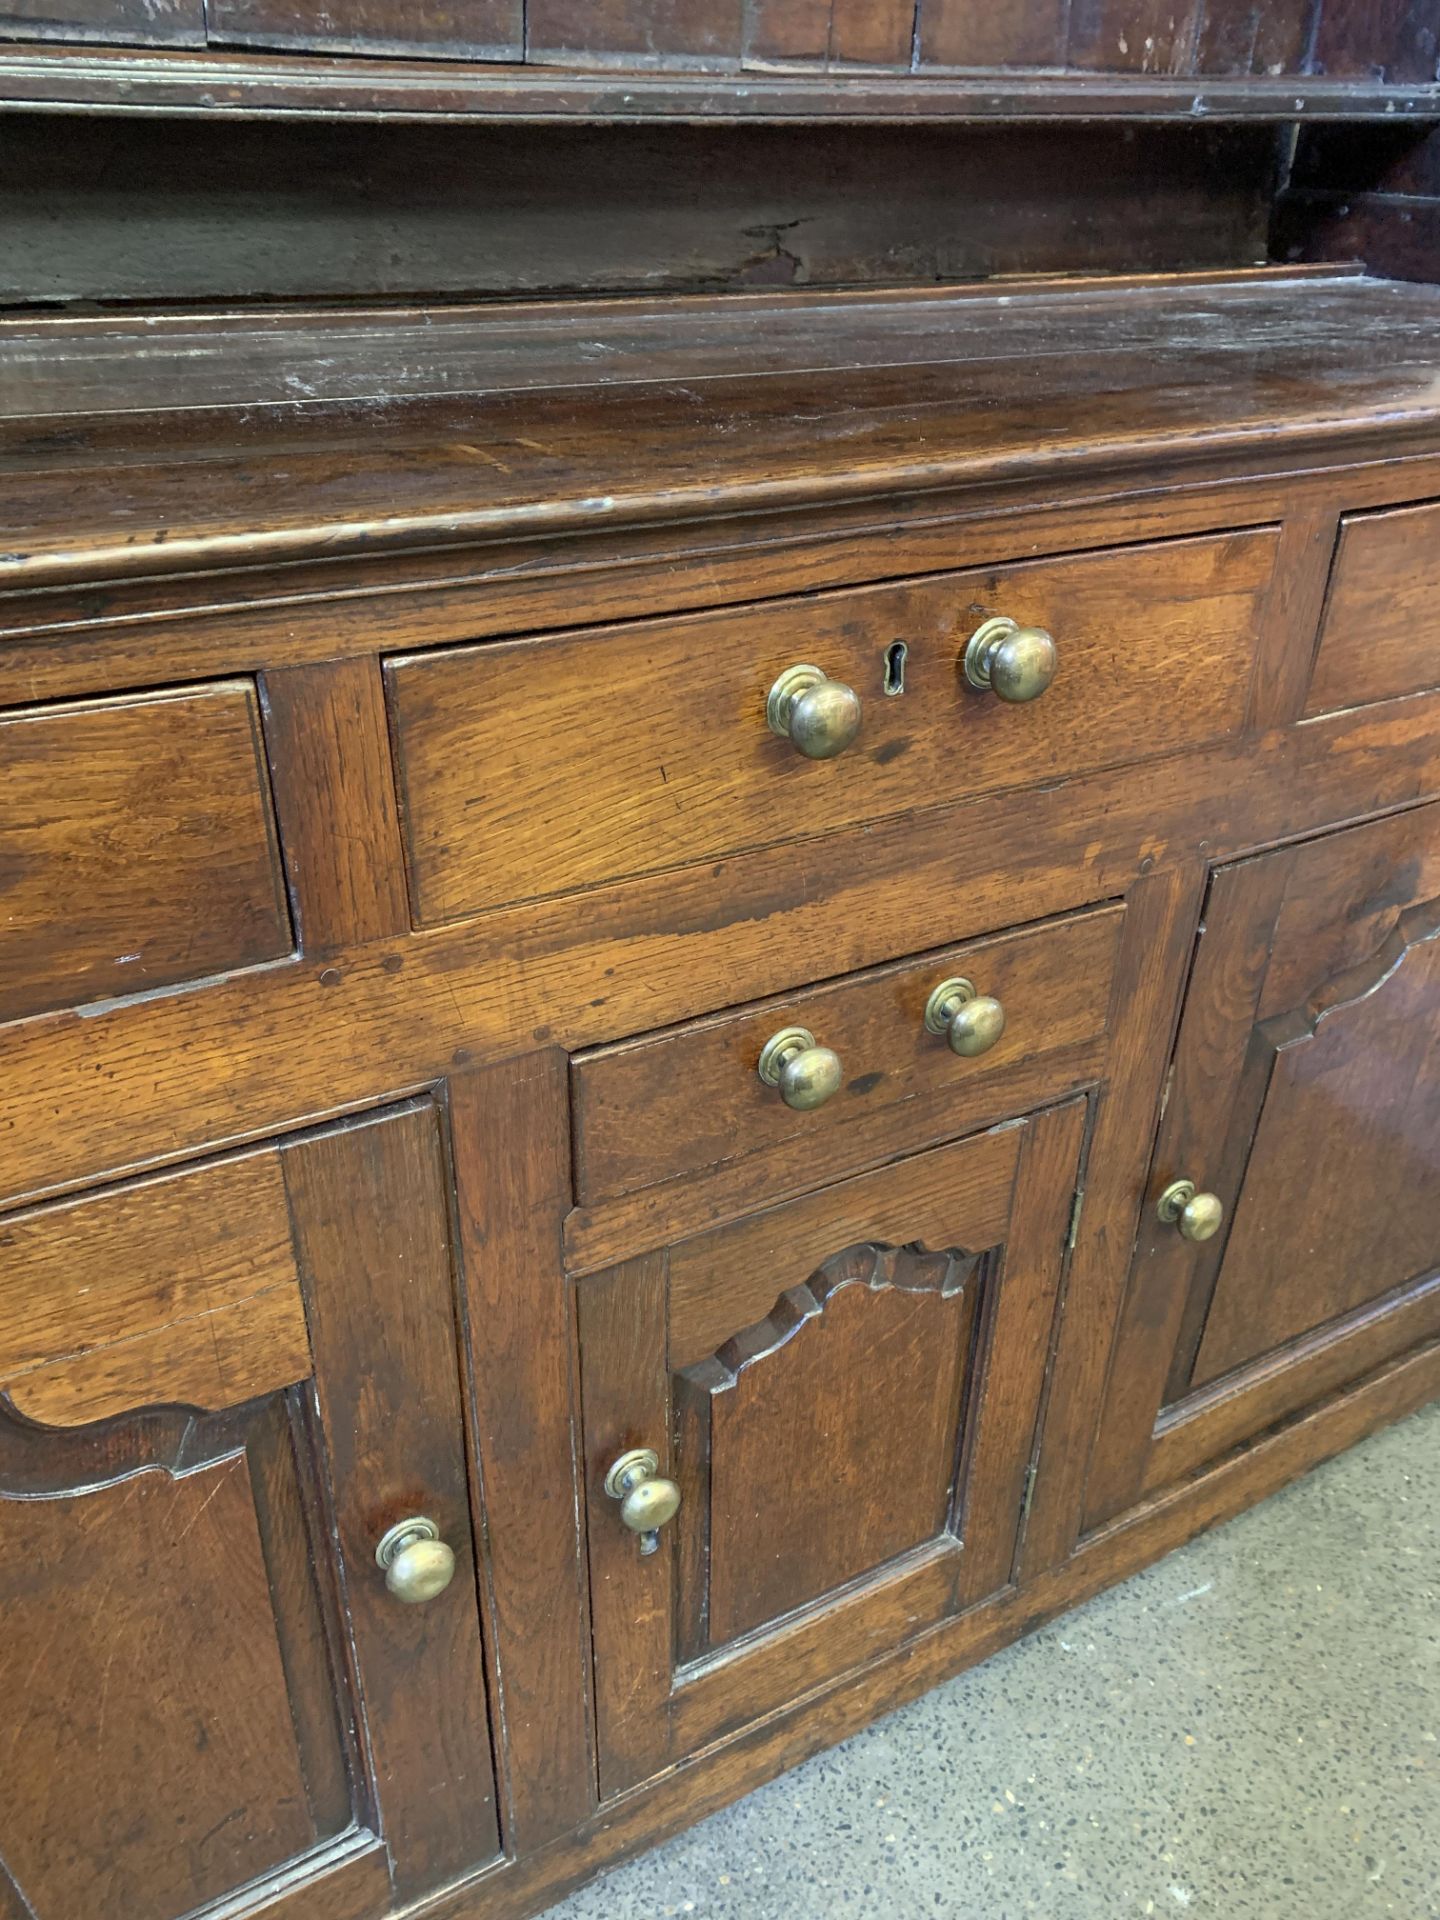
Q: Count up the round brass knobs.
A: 7